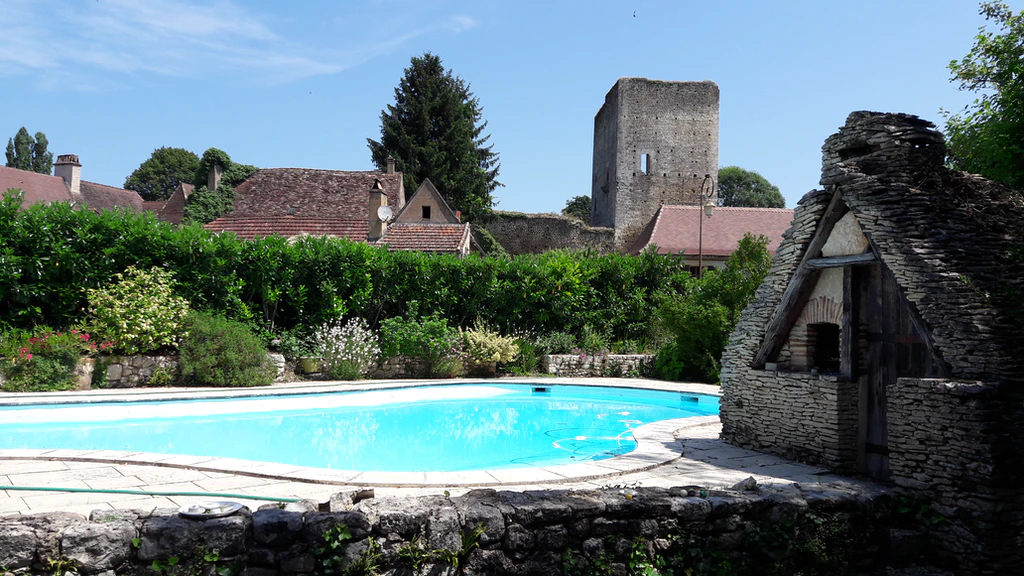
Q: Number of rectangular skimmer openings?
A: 2